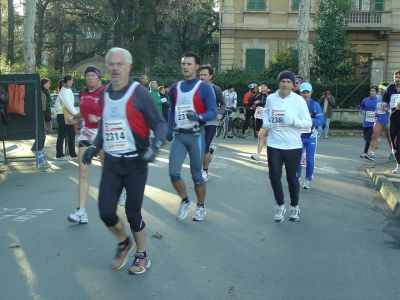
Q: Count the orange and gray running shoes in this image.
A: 2